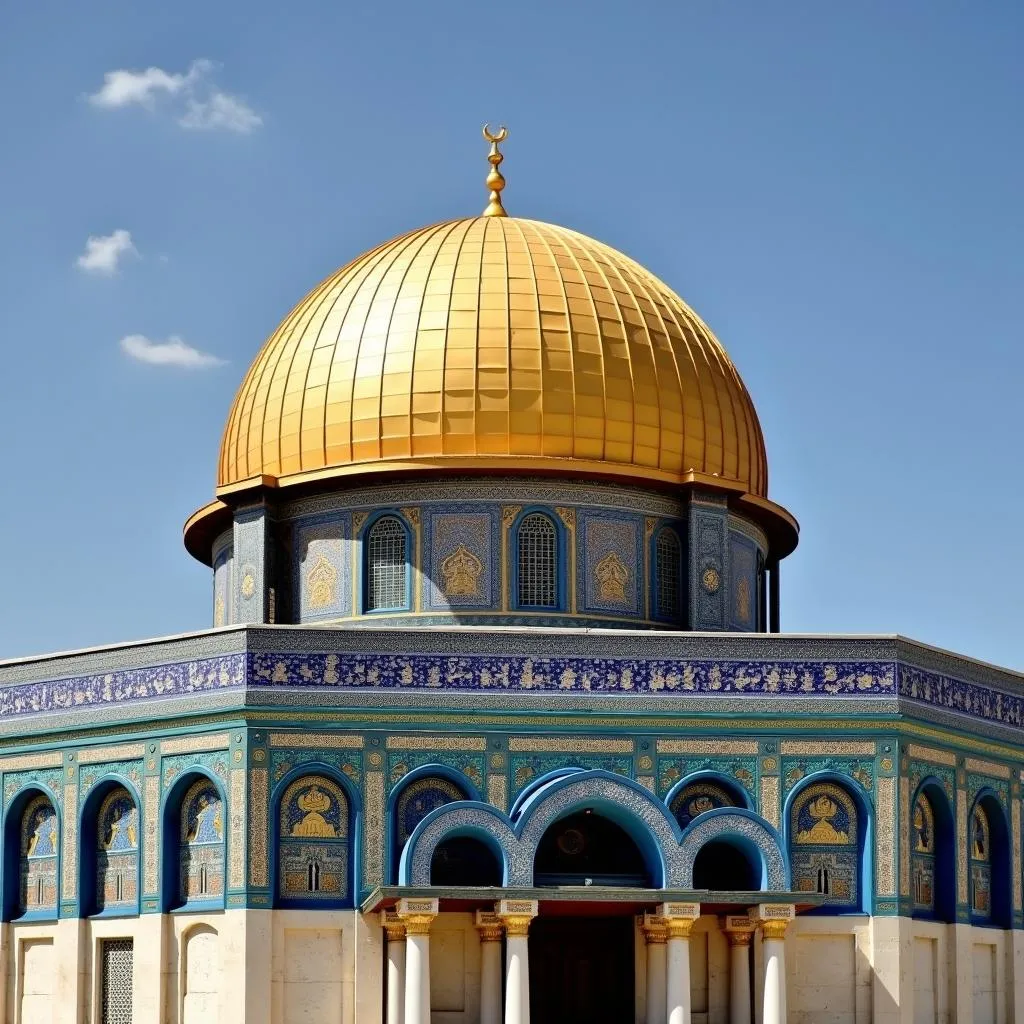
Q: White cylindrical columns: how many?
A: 8